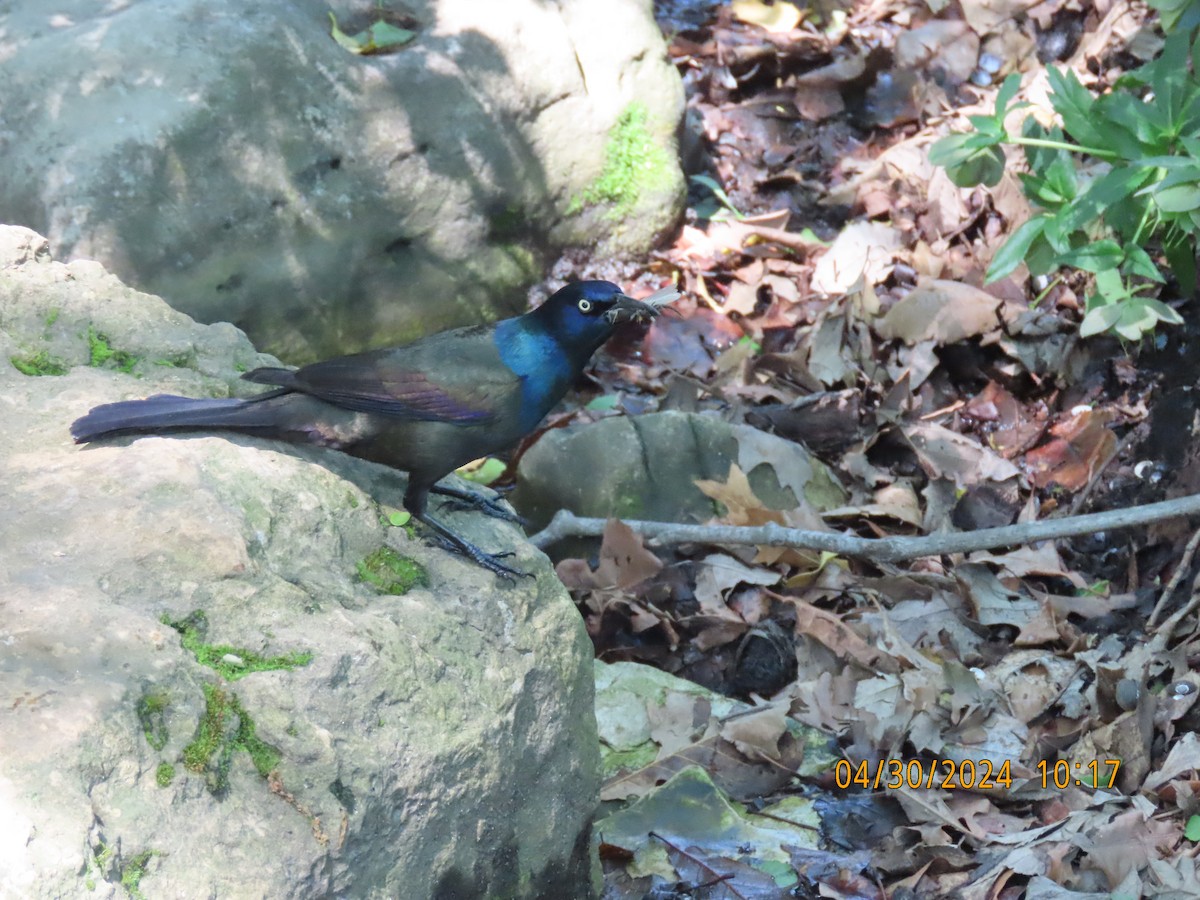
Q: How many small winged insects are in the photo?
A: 1